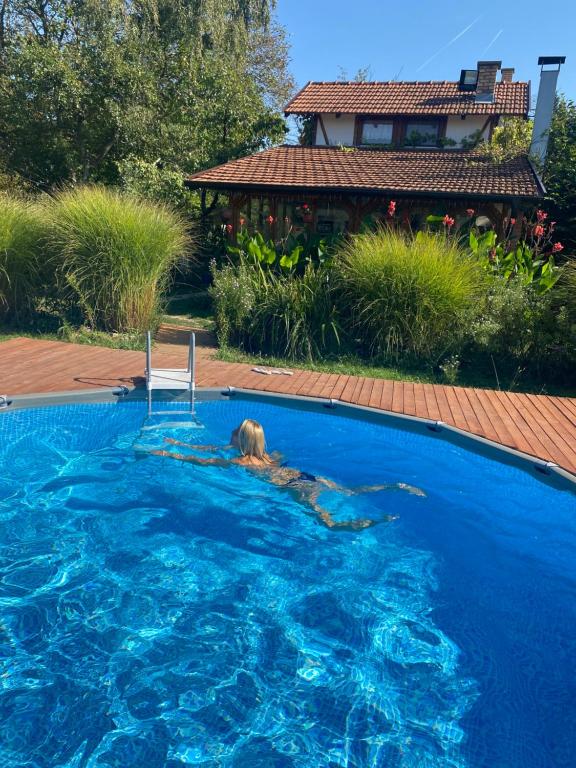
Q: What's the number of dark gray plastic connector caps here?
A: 6